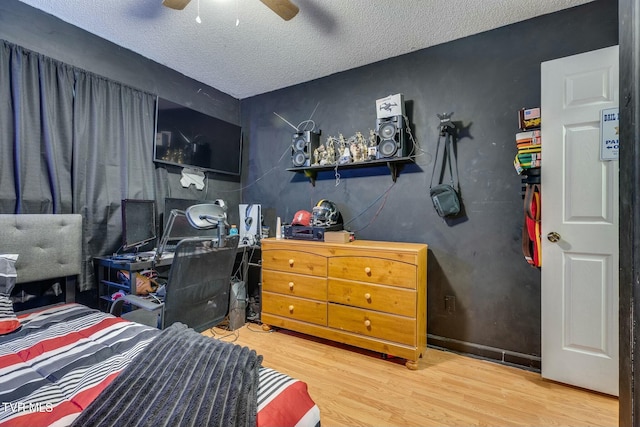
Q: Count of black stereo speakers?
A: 2